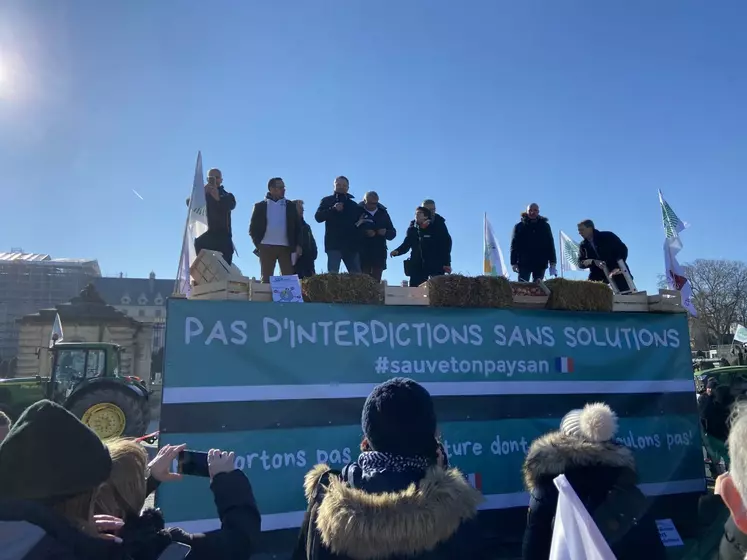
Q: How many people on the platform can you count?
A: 9